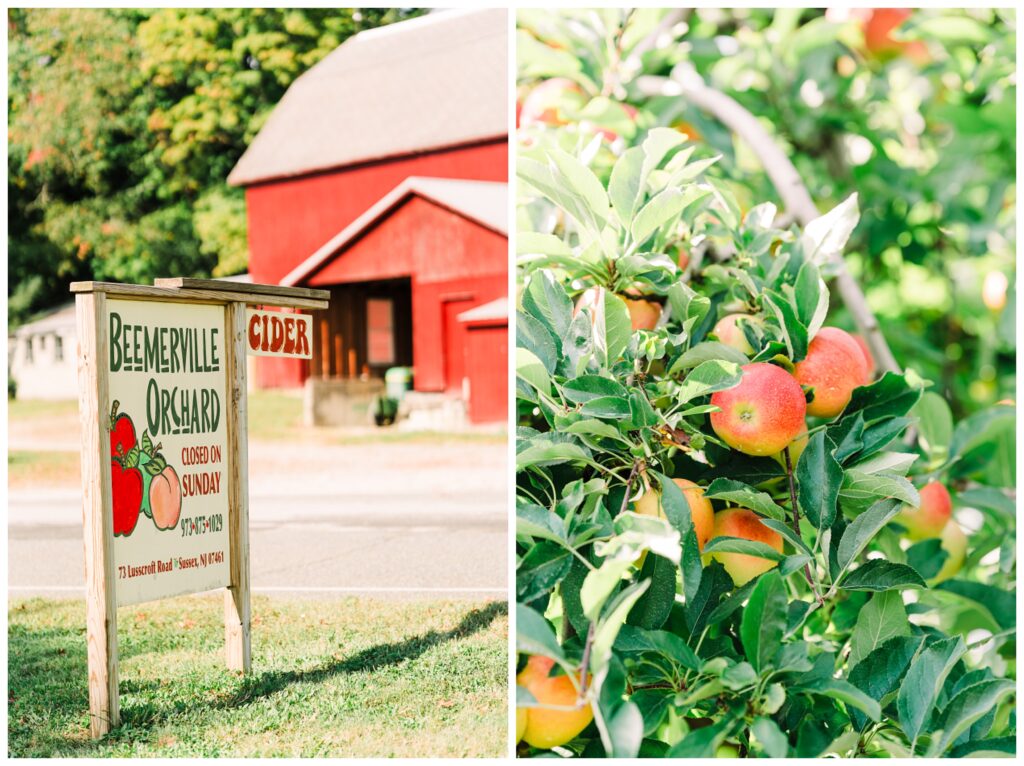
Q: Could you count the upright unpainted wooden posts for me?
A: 2